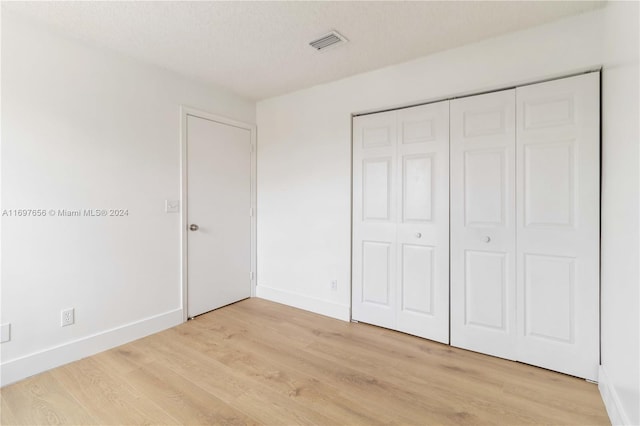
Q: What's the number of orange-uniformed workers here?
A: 0